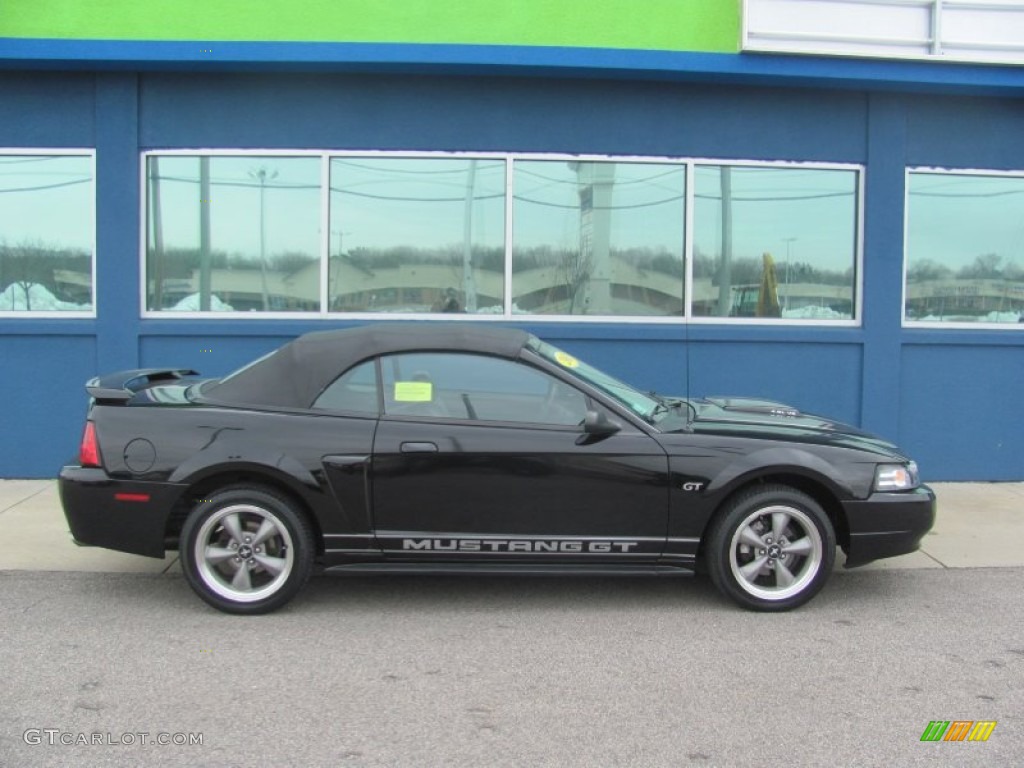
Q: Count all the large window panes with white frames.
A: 6